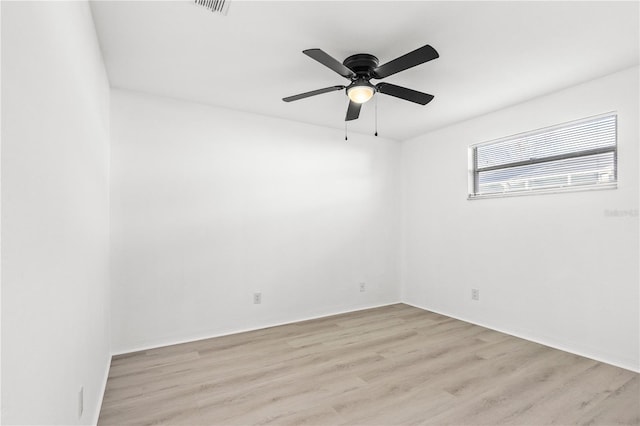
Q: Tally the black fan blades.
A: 5